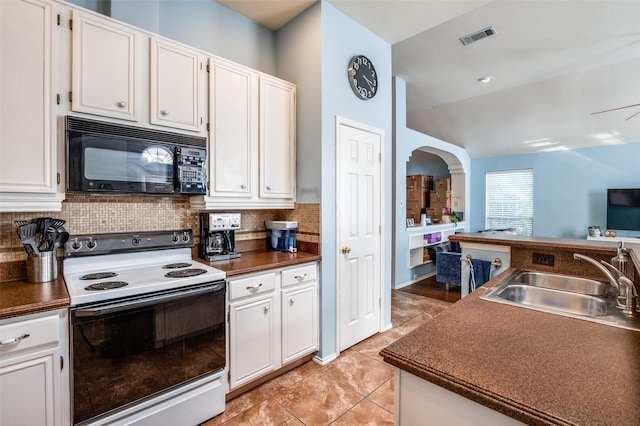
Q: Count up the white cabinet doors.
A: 8